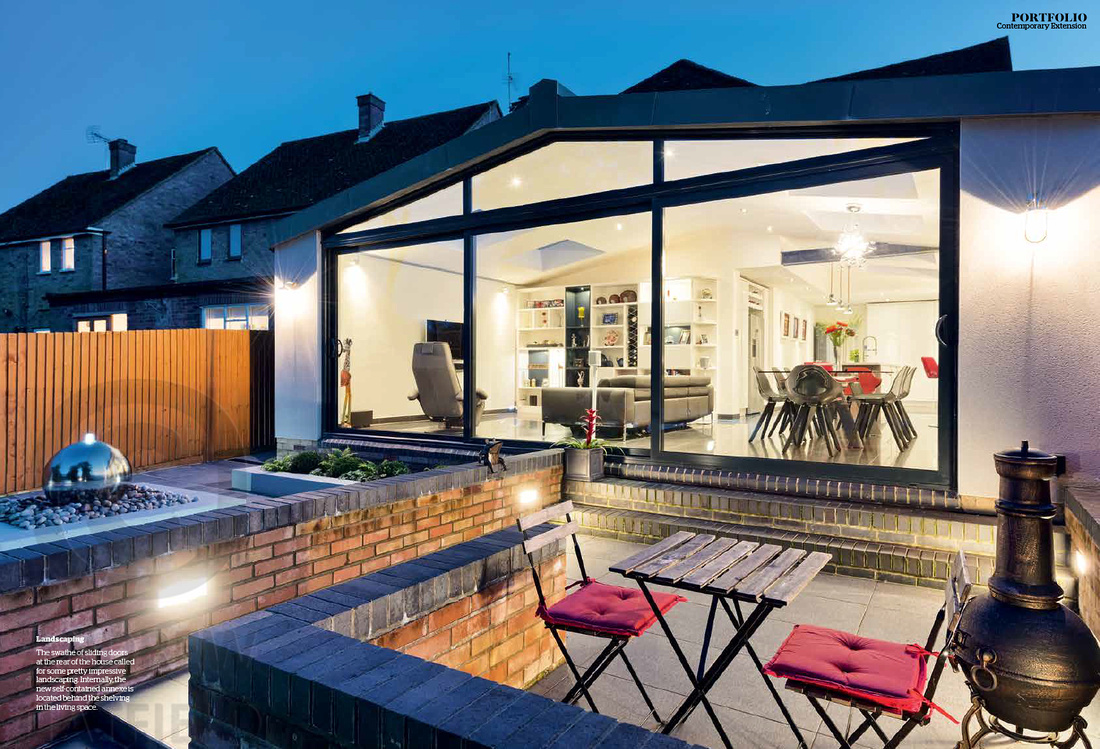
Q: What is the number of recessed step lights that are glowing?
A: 3